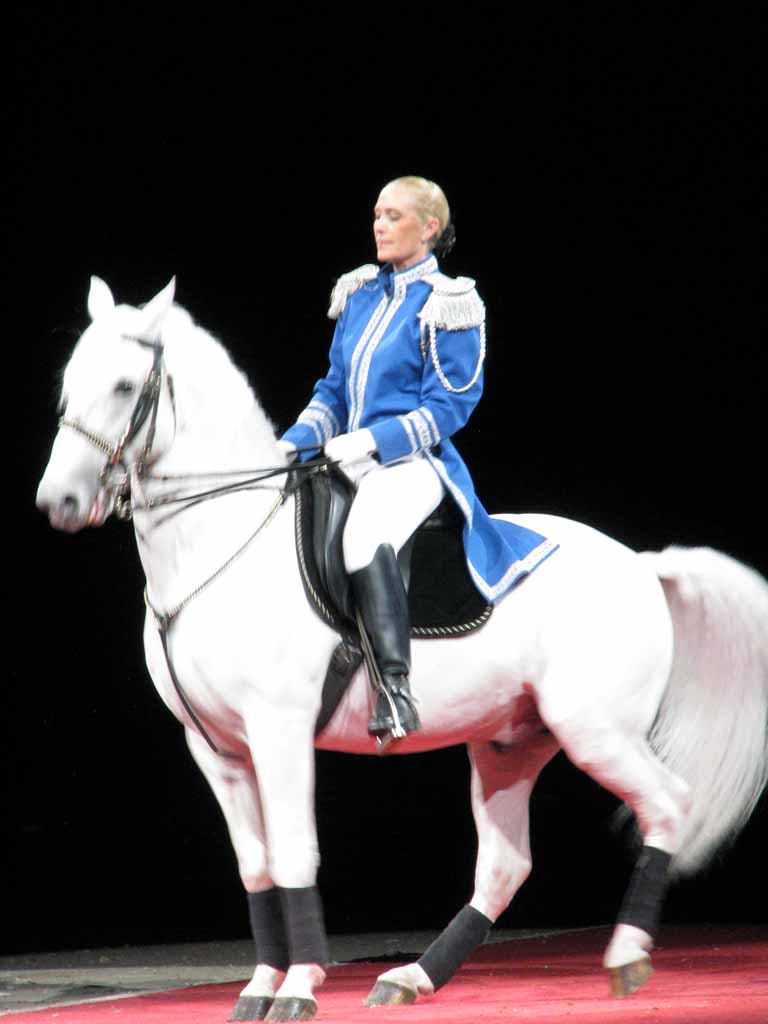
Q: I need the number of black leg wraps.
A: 4